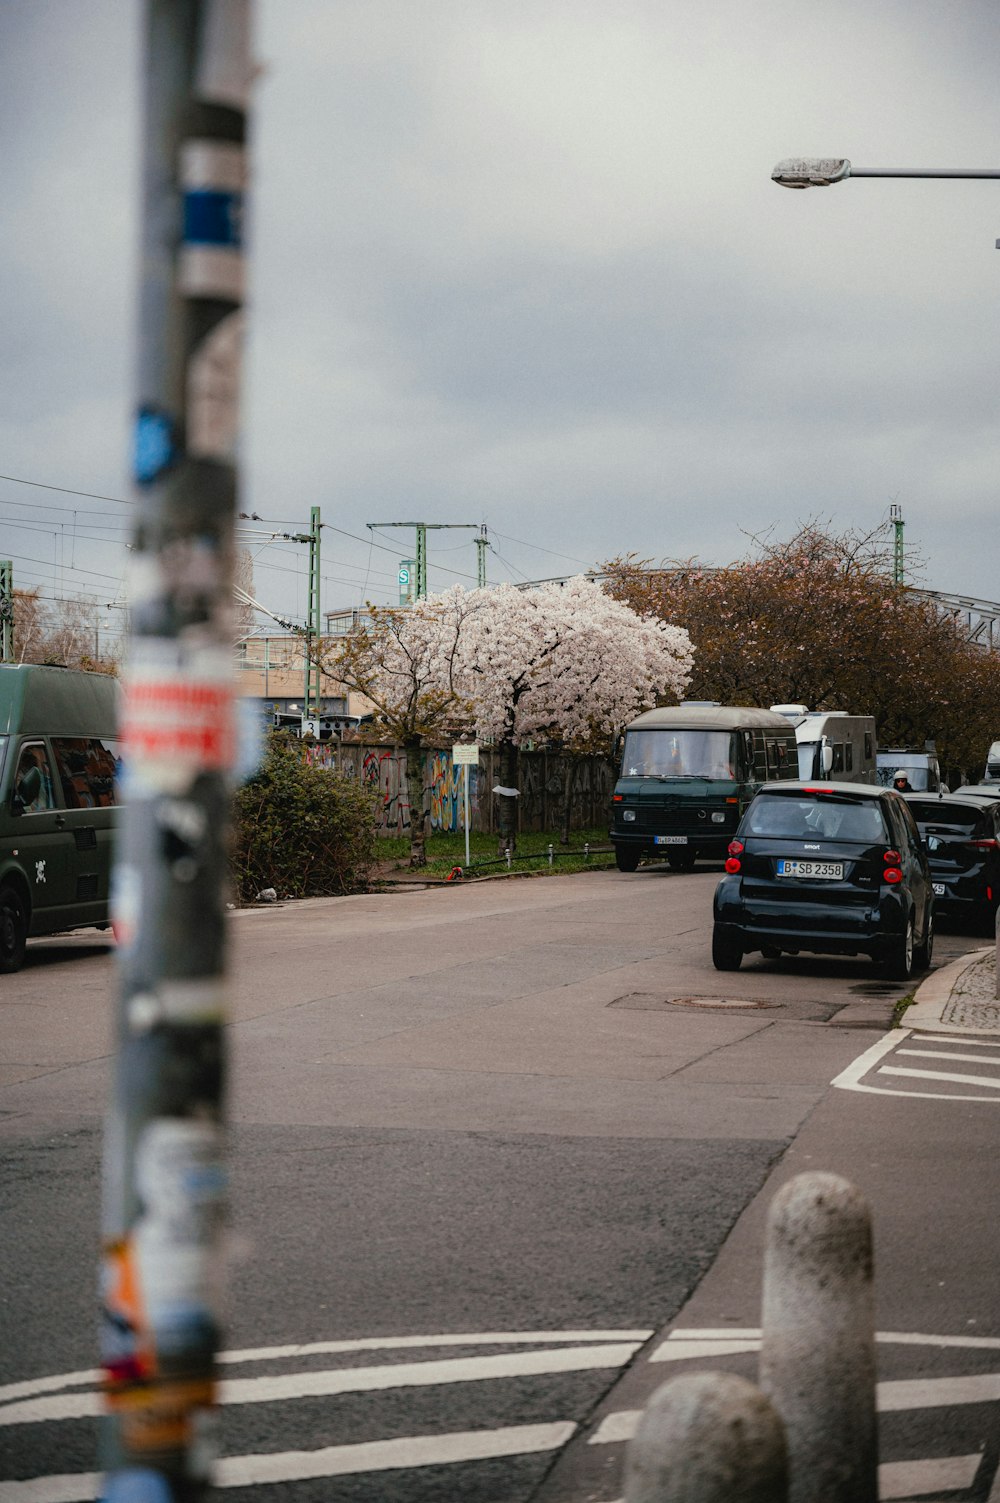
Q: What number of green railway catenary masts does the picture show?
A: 5